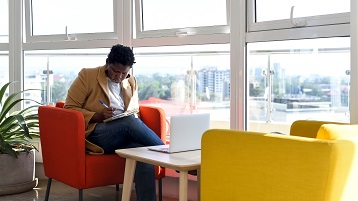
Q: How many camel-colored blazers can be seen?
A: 1